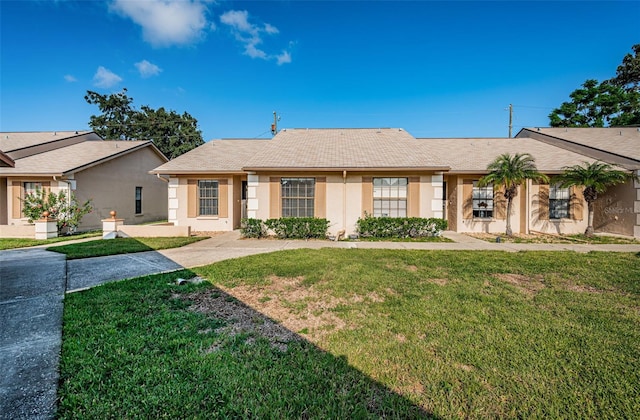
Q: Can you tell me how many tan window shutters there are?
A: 12